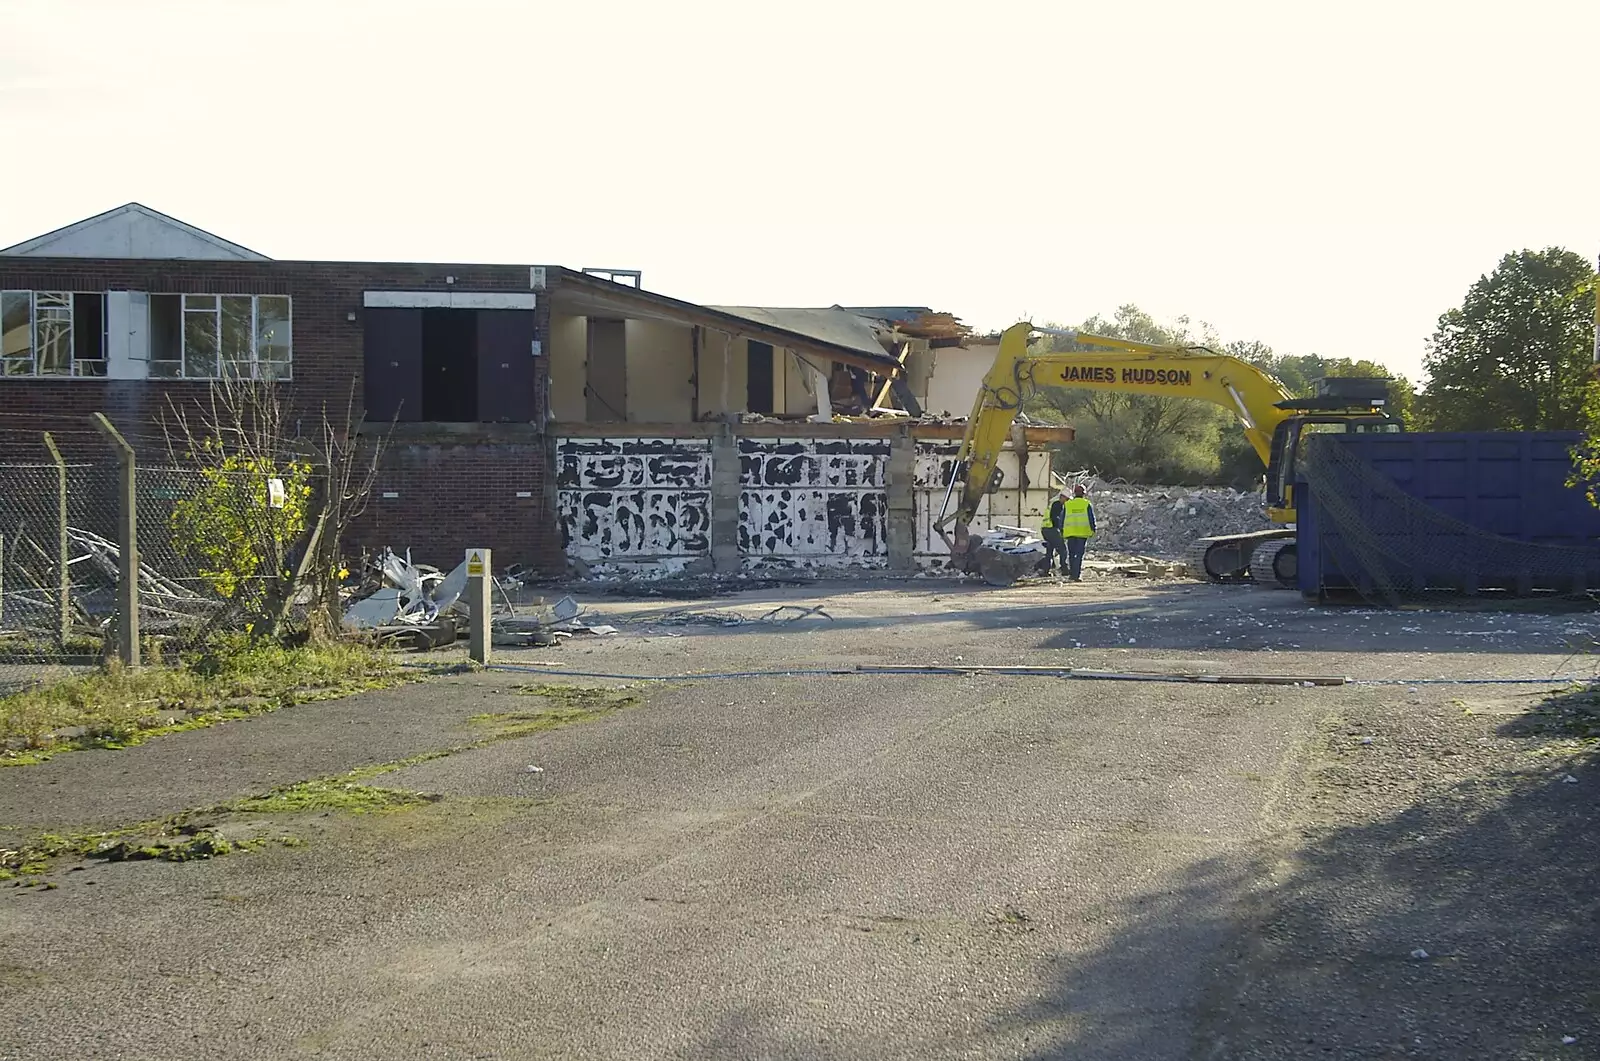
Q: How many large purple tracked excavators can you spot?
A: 0